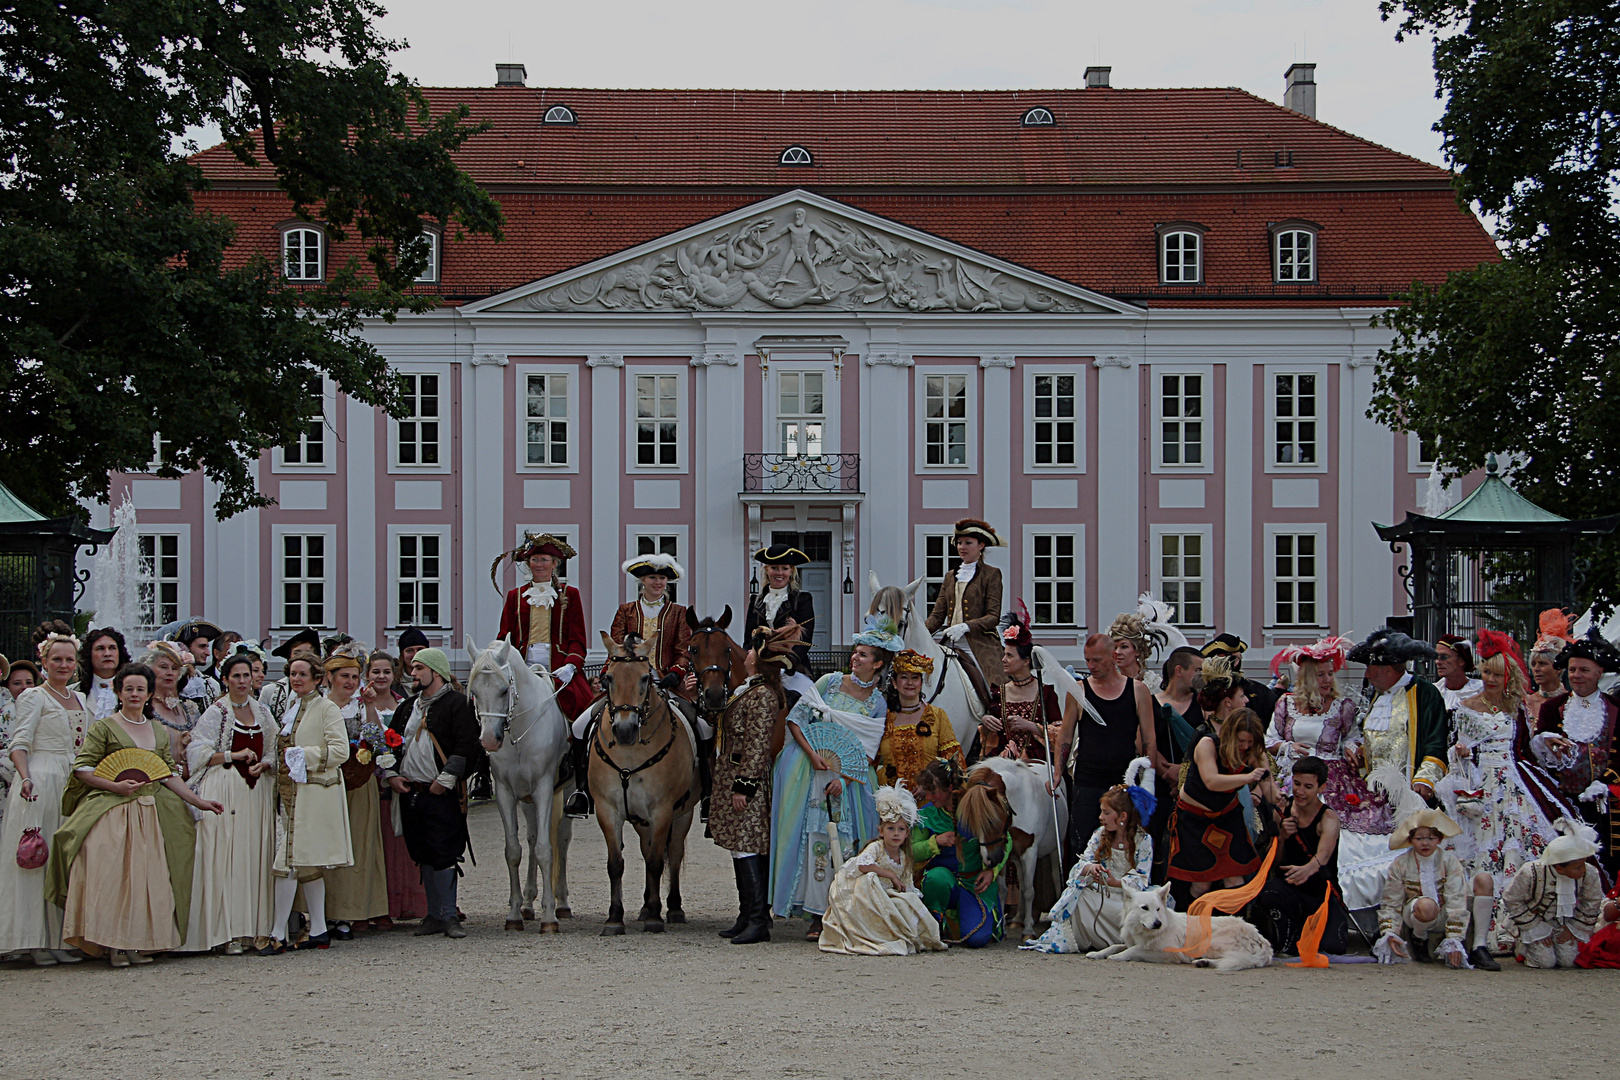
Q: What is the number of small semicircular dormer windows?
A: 3